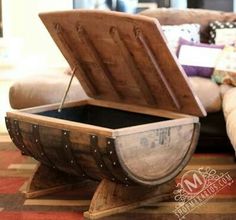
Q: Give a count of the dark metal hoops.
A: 6